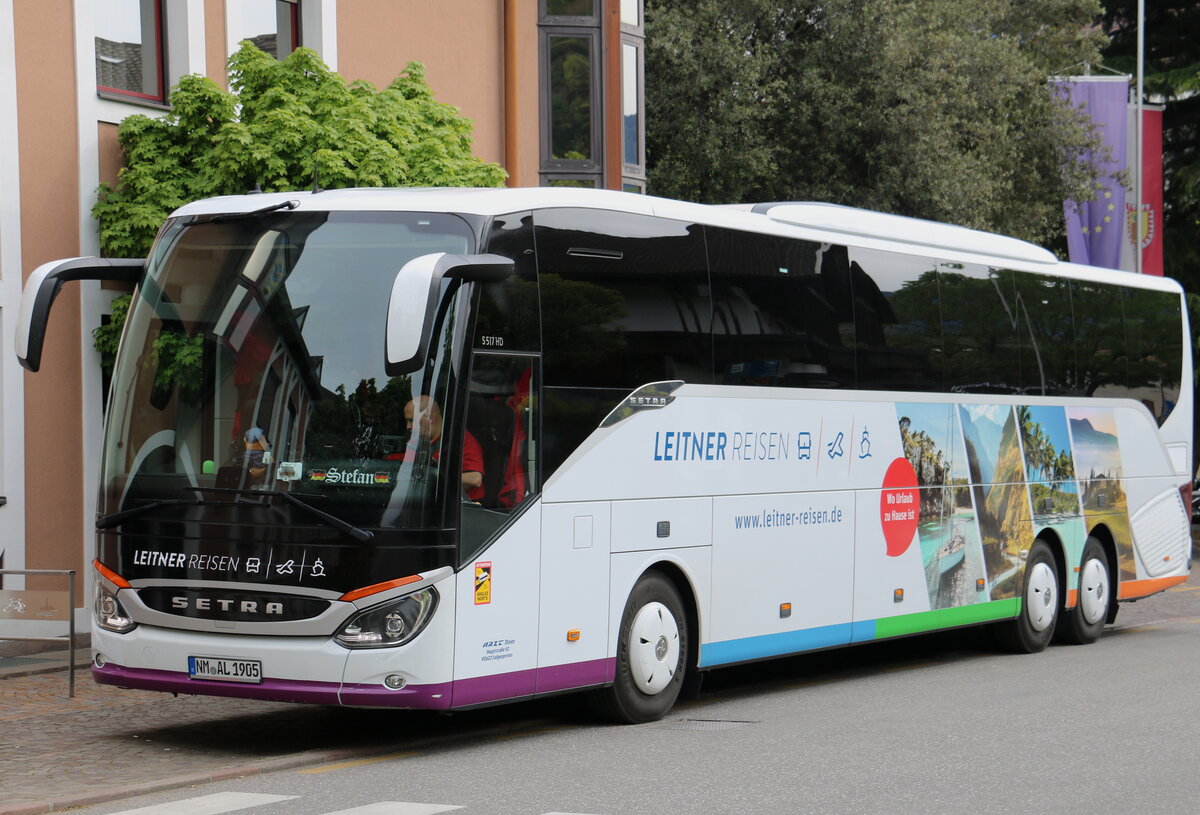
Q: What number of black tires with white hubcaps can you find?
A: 3